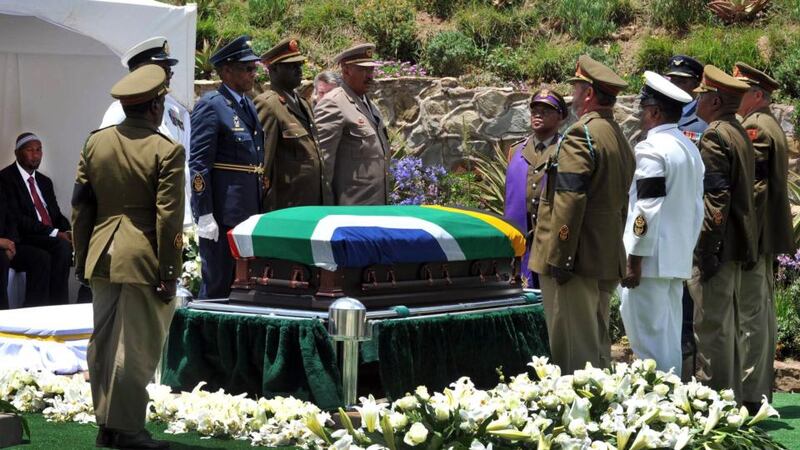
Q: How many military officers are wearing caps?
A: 11